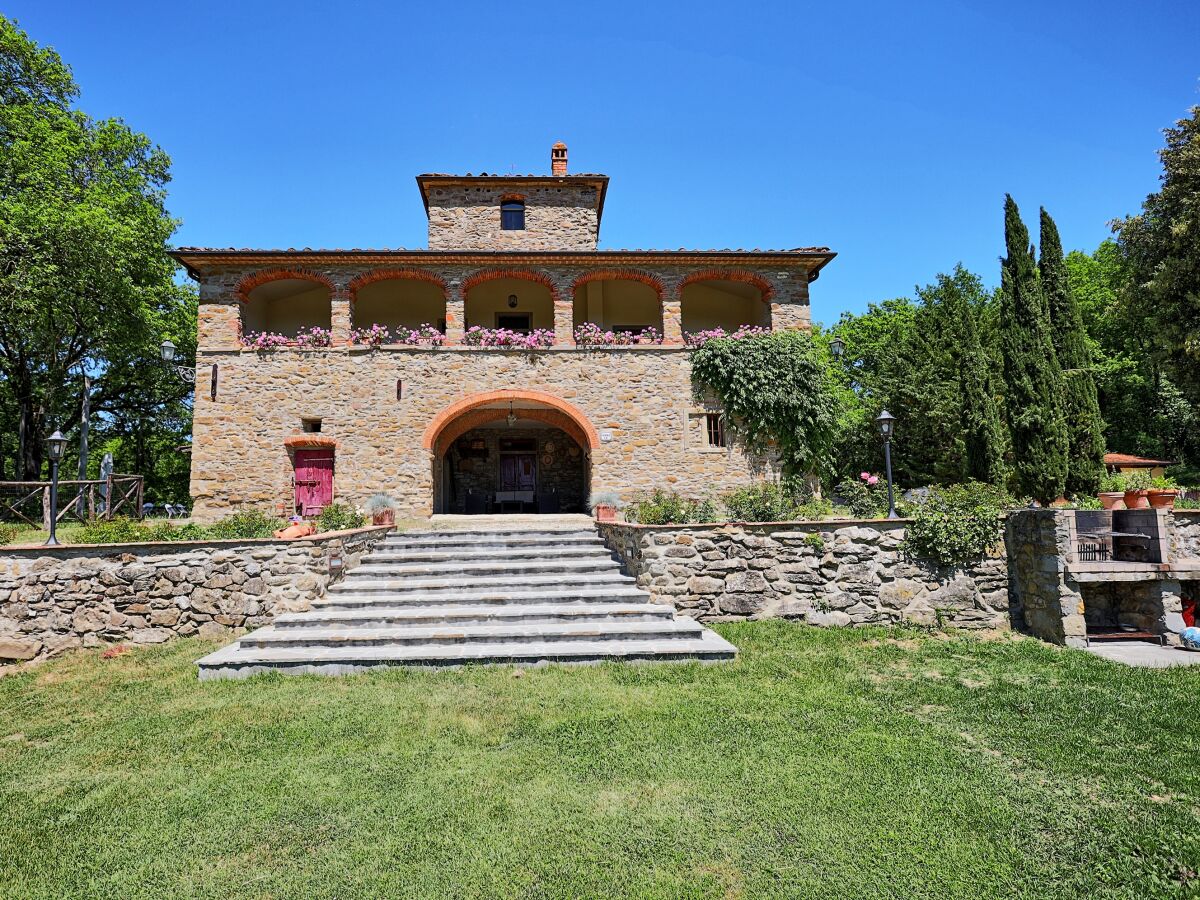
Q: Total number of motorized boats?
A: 0